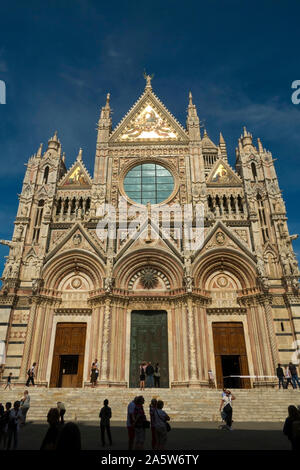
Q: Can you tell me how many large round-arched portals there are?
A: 3